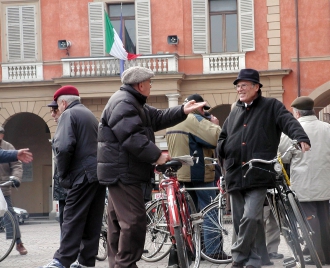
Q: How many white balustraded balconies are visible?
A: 3